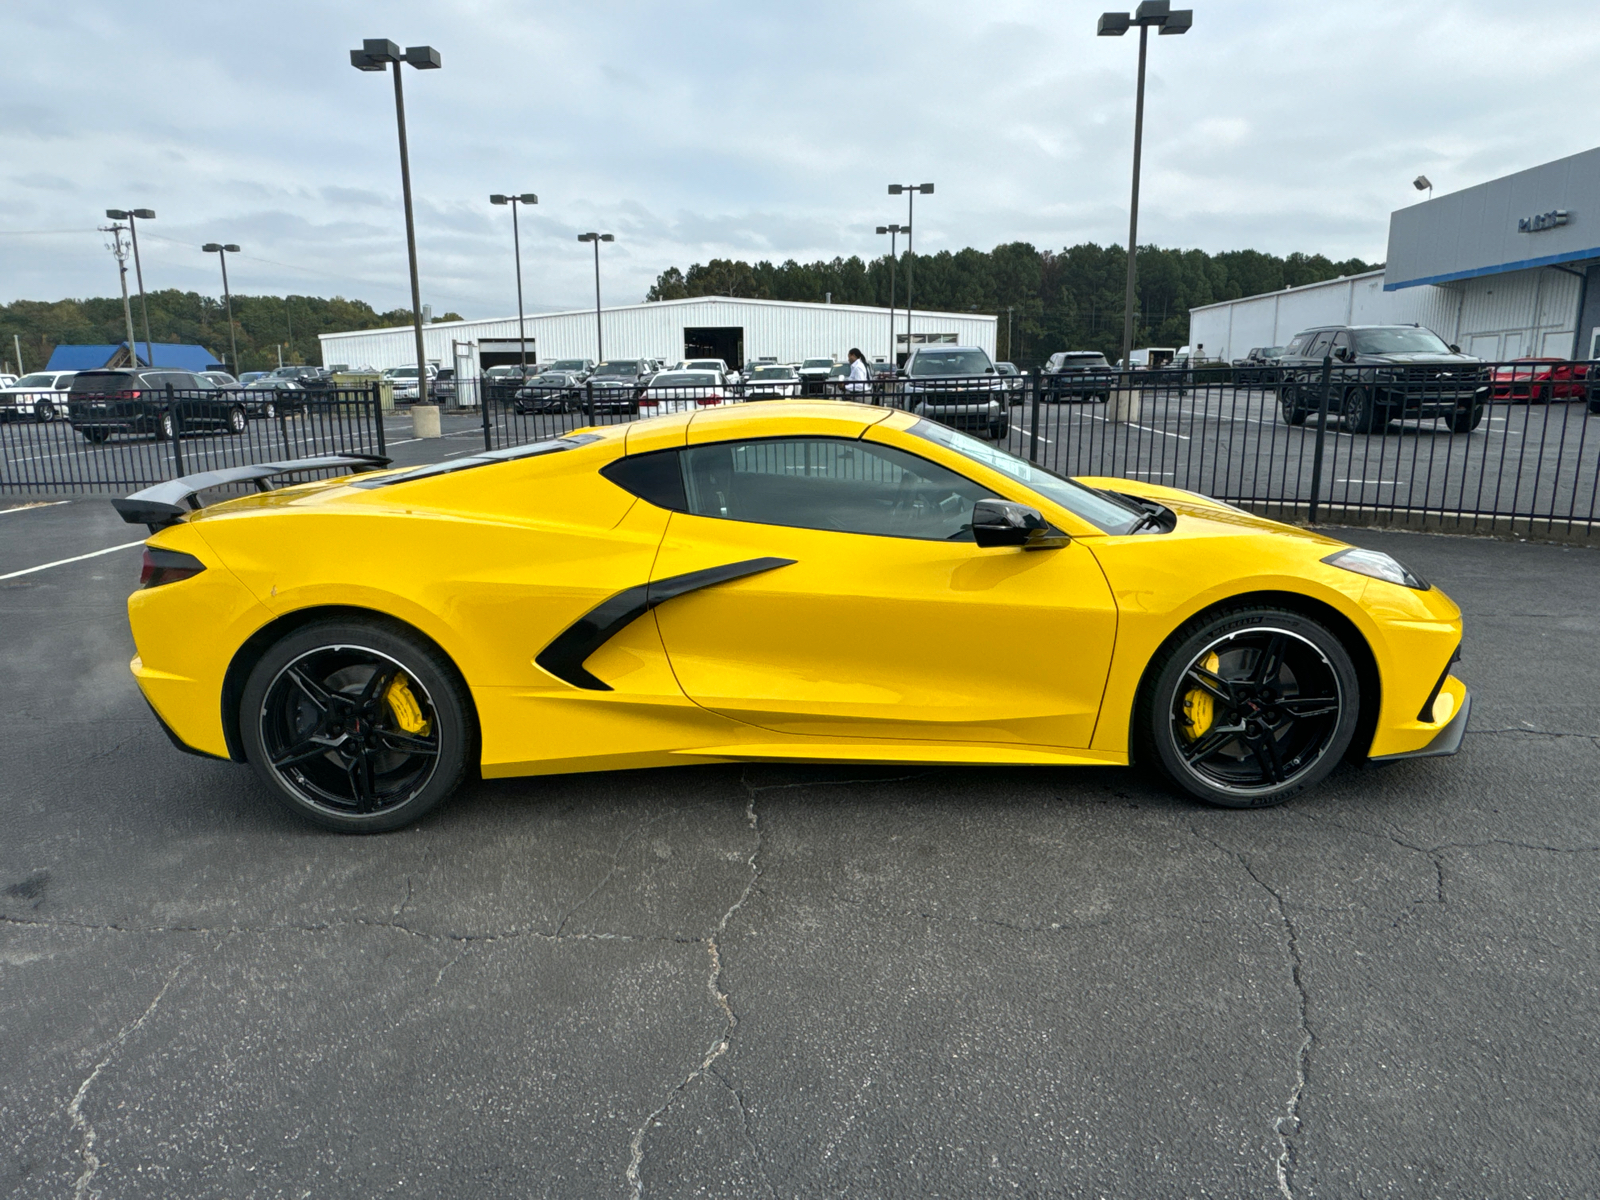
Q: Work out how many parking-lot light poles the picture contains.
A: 8